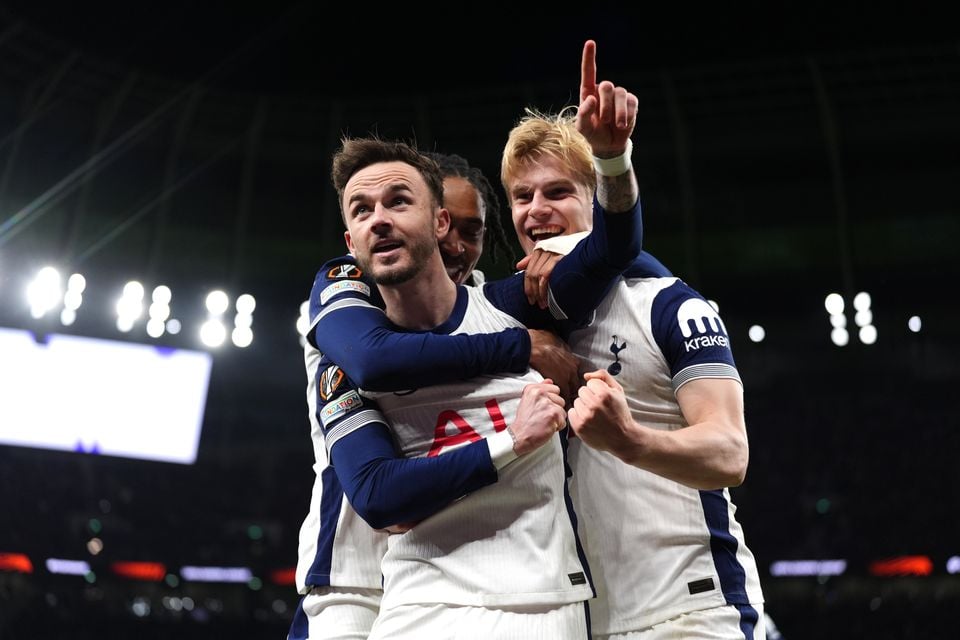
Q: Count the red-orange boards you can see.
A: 4